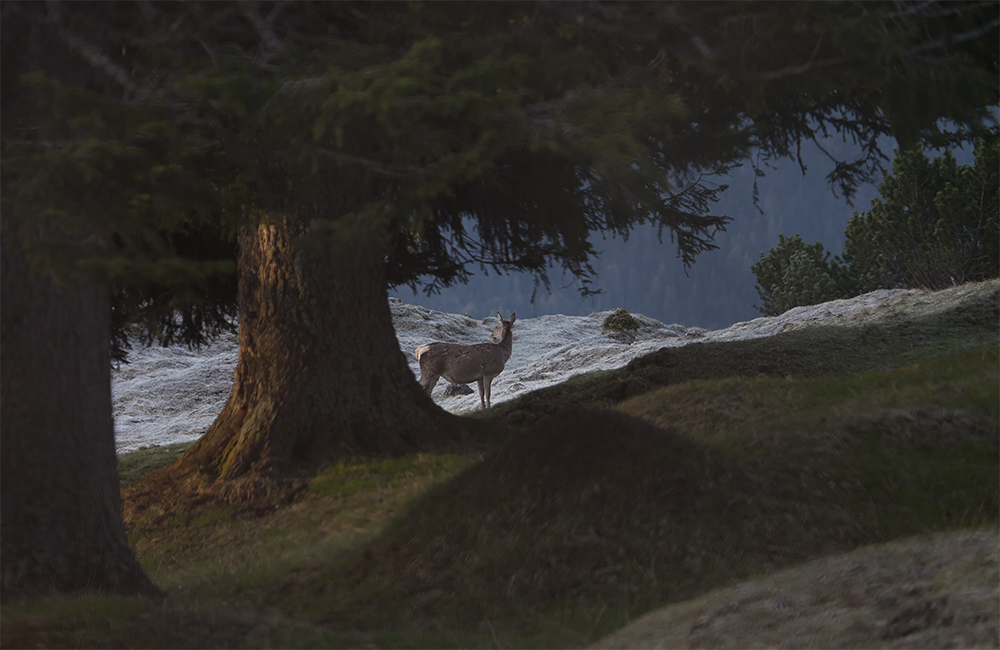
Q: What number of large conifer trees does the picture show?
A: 2